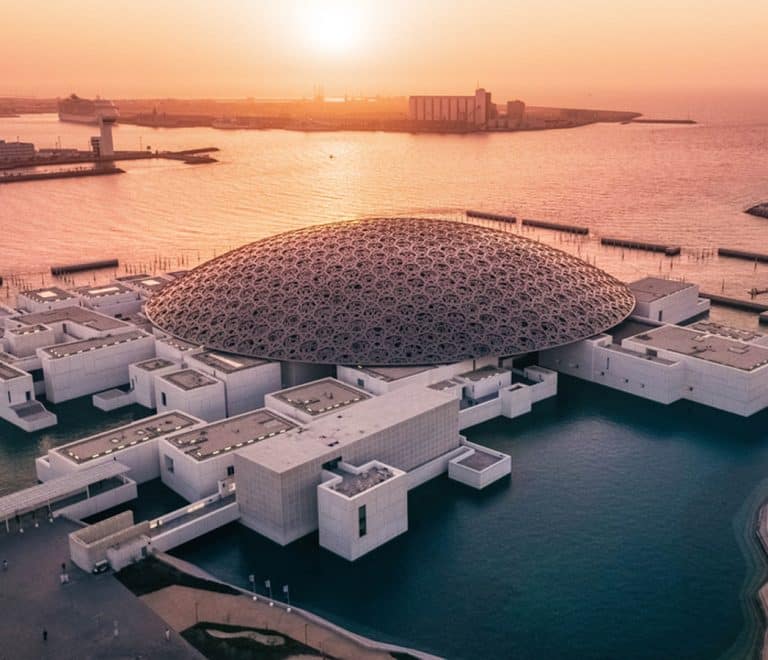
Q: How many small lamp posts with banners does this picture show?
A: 3